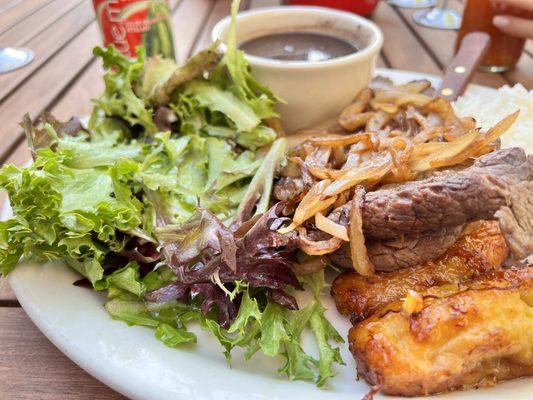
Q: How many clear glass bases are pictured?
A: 3